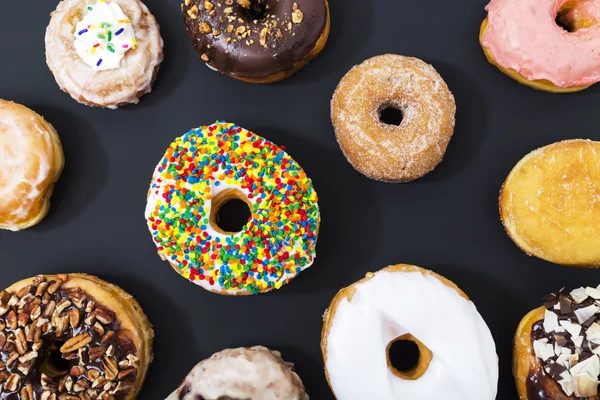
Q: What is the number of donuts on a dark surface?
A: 11